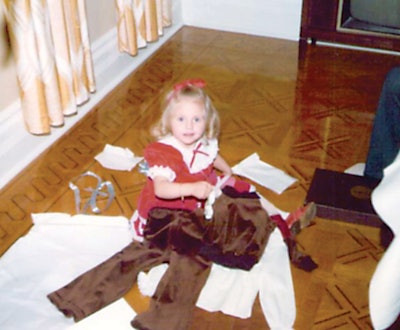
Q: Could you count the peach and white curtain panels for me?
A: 2